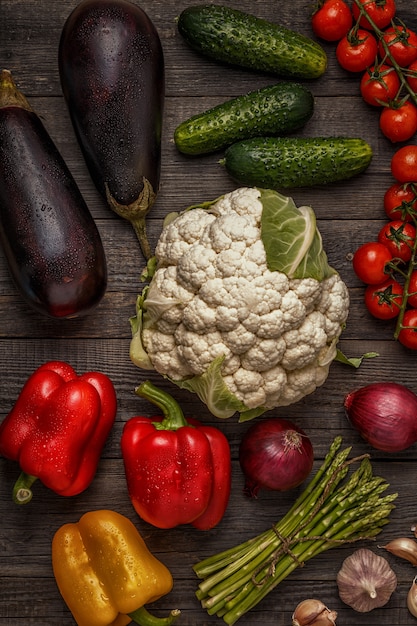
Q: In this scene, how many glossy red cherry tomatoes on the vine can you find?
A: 14